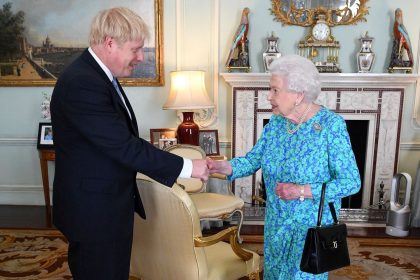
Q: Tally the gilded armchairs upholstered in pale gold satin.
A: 2